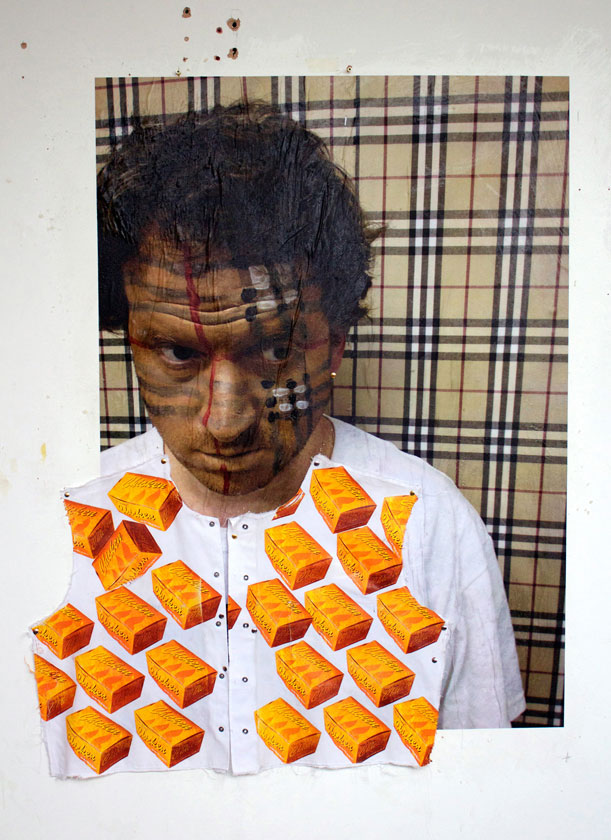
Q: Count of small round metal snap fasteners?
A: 10